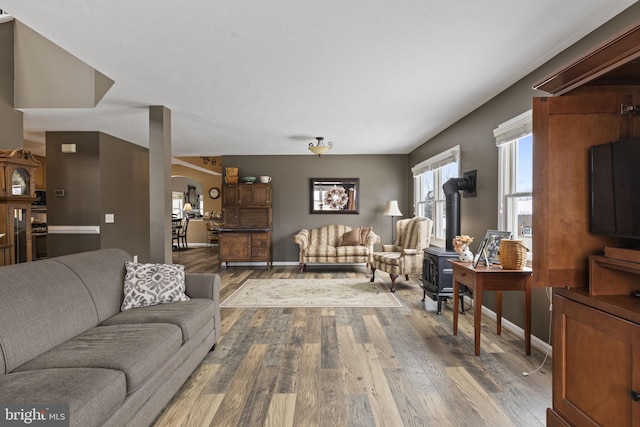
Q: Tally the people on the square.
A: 0